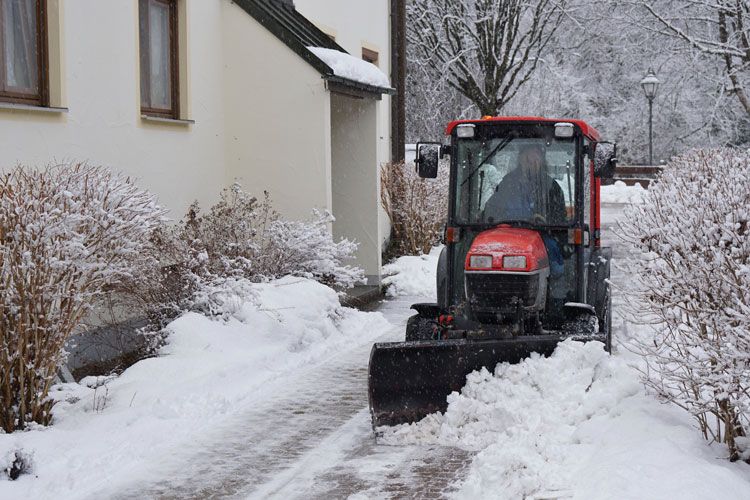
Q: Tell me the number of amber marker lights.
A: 2